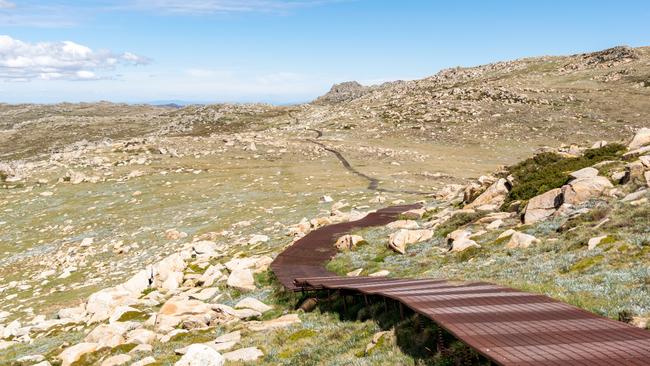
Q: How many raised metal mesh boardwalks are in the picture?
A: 1